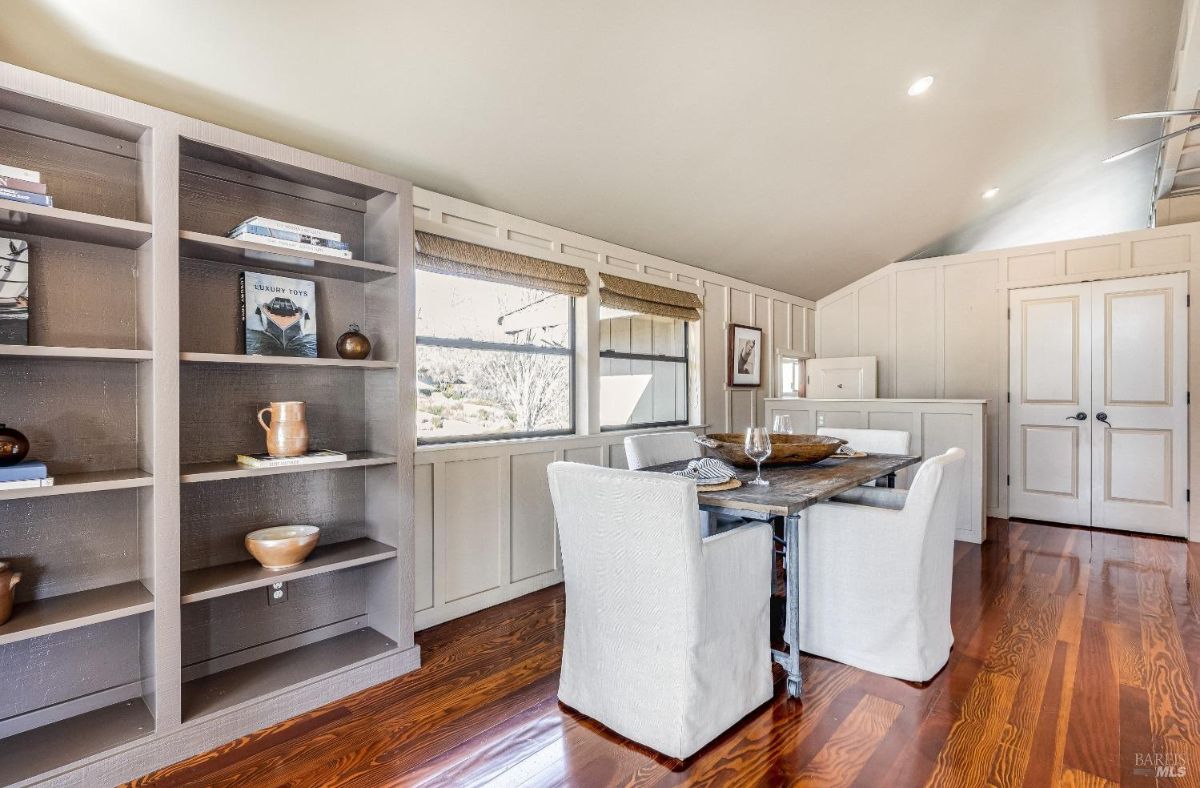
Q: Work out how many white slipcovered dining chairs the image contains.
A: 4